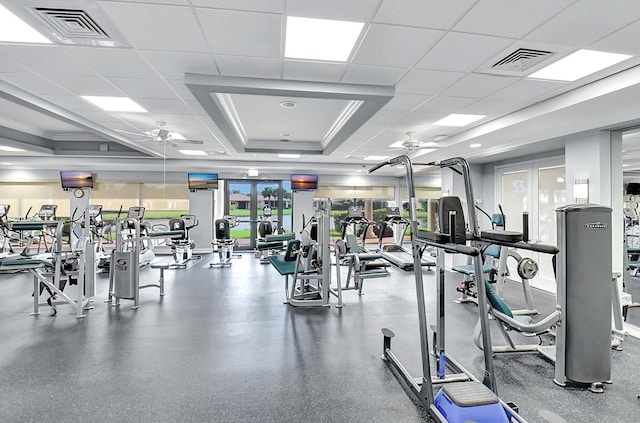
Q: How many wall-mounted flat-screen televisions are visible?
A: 3